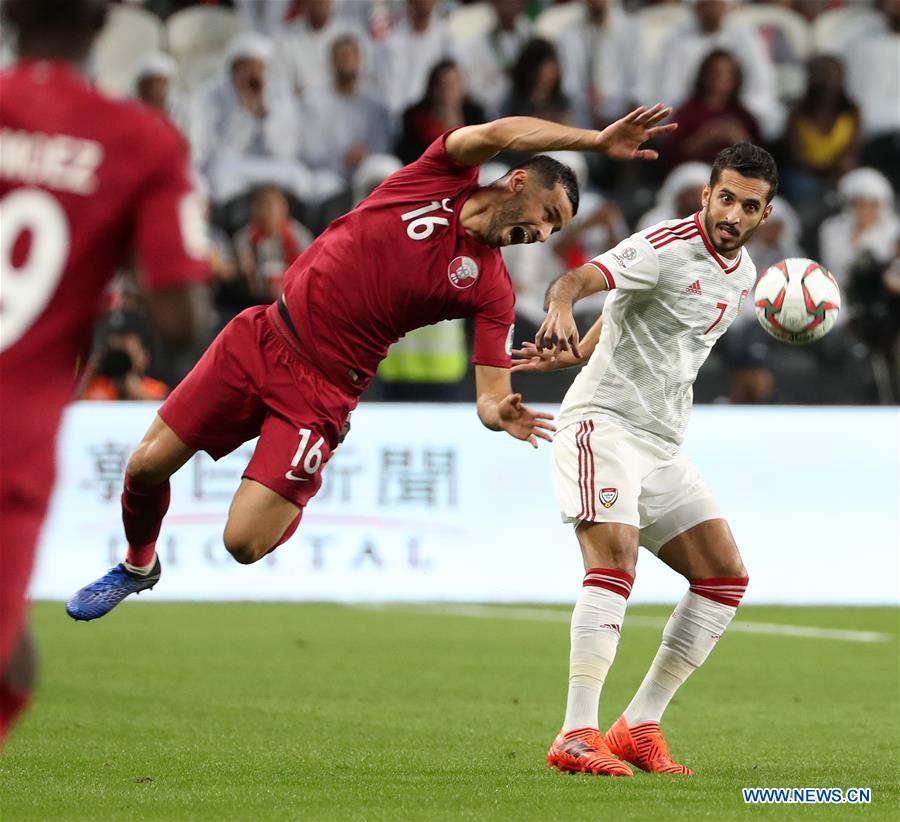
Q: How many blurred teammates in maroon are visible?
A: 1